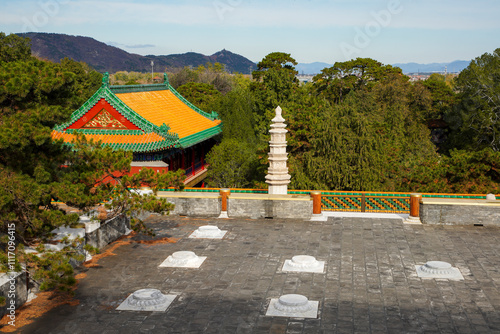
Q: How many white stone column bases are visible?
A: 6